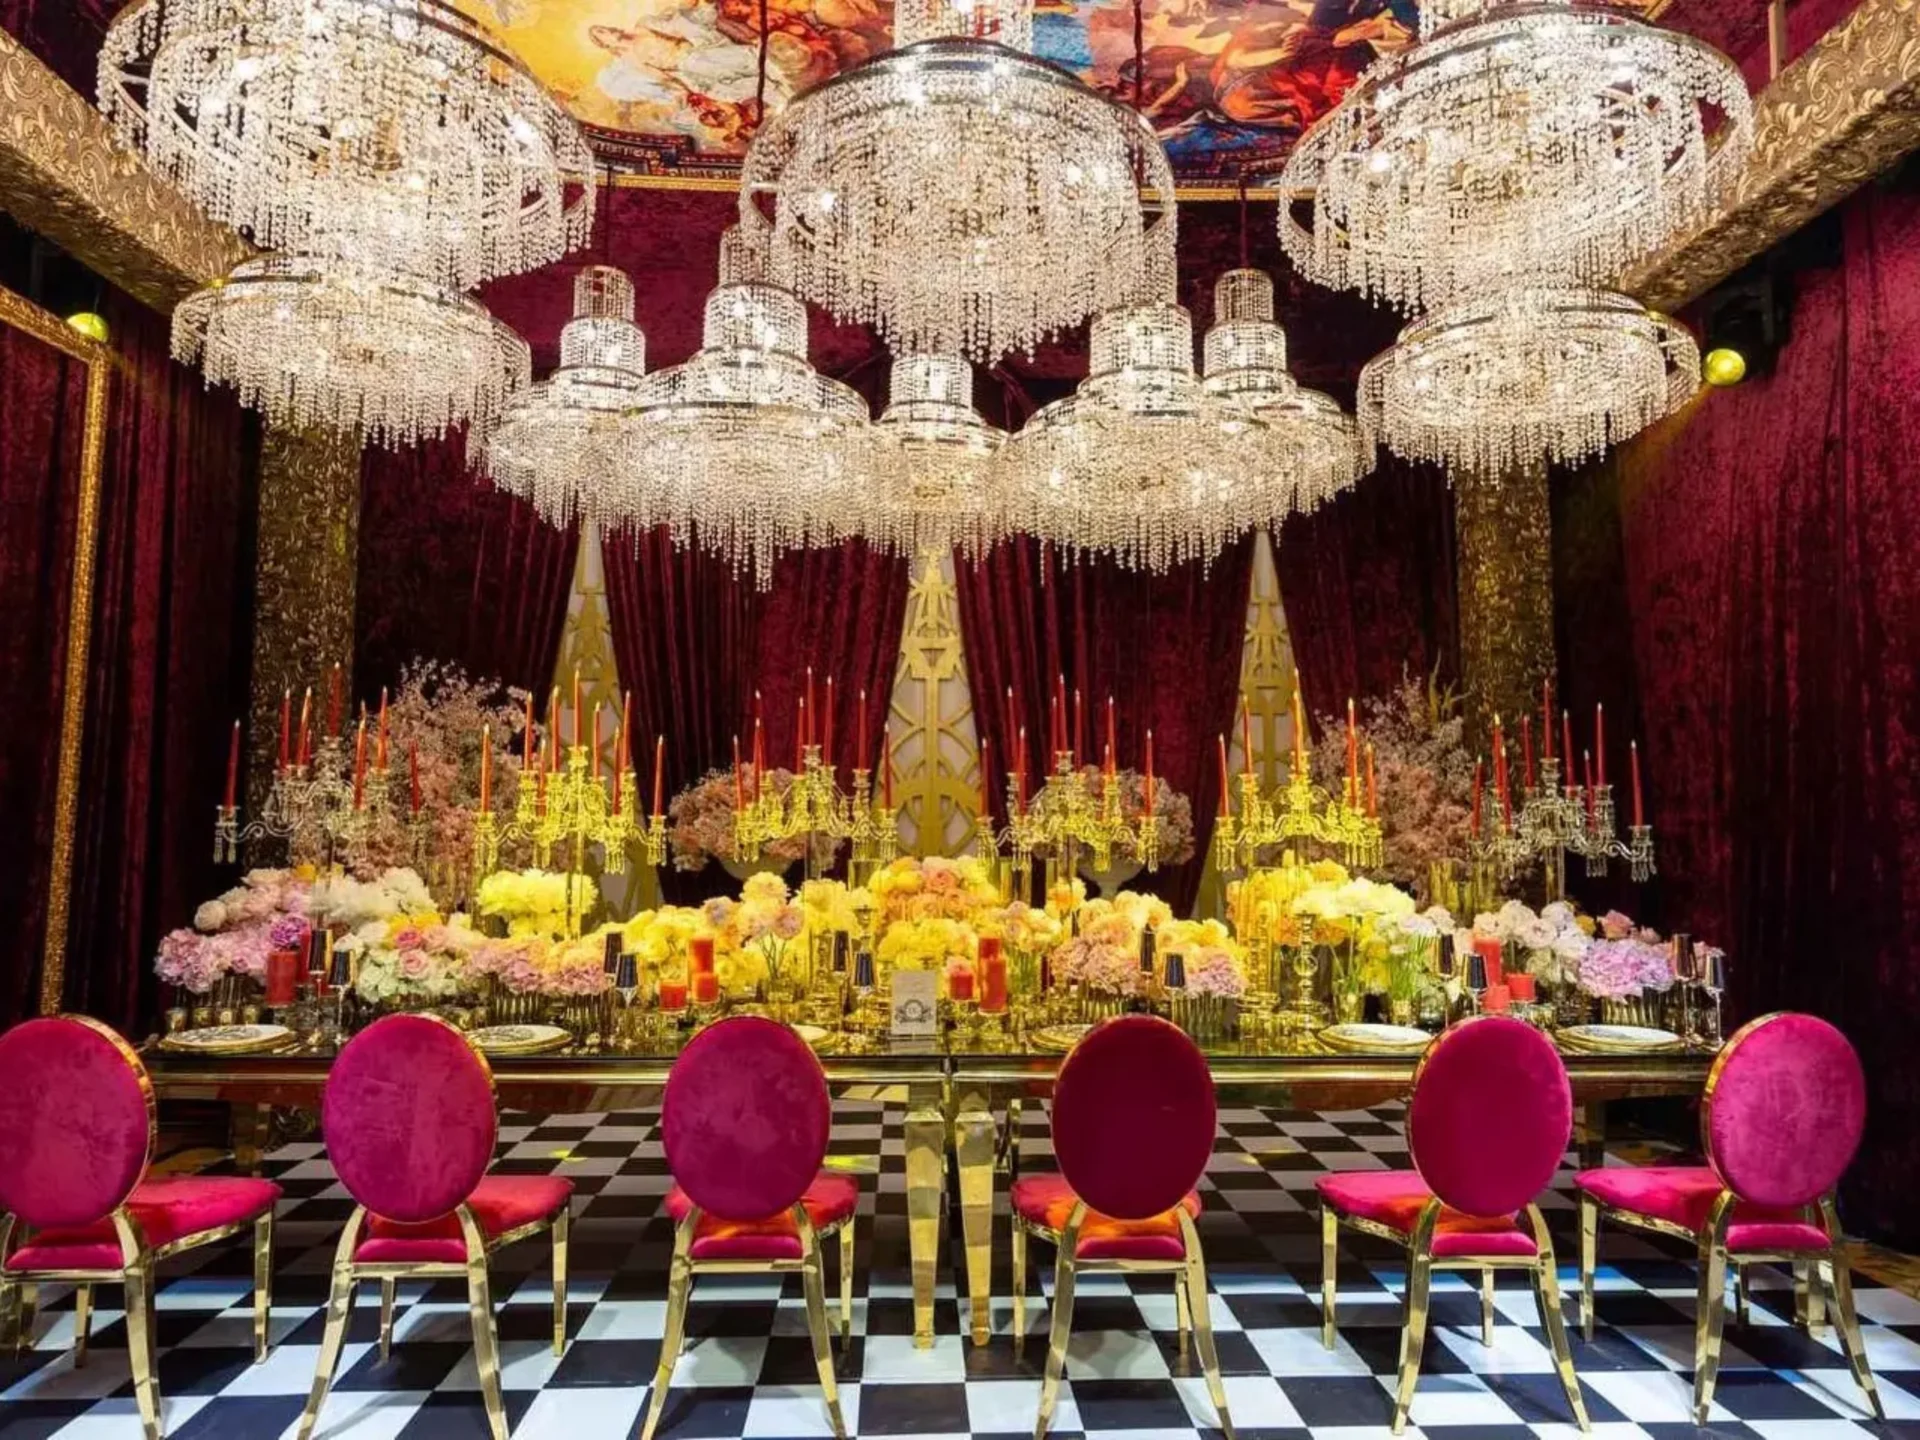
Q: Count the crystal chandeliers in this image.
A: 10